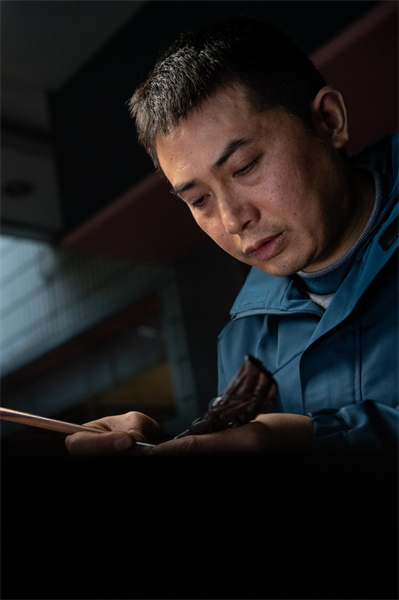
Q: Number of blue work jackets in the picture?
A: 1